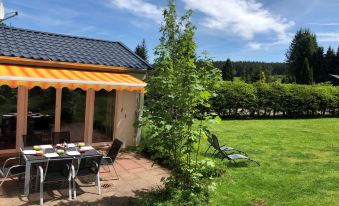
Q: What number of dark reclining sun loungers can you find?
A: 2